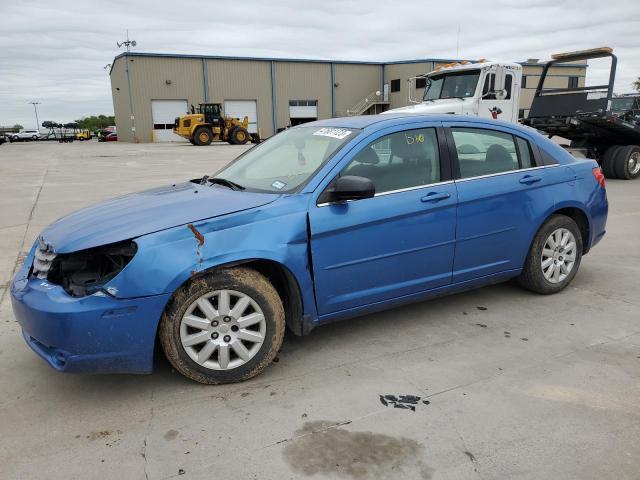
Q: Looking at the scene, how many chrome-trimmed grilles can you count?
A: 1